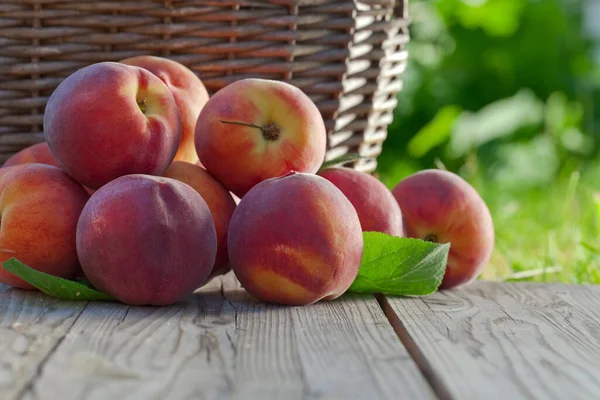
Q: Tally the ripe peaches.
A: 10